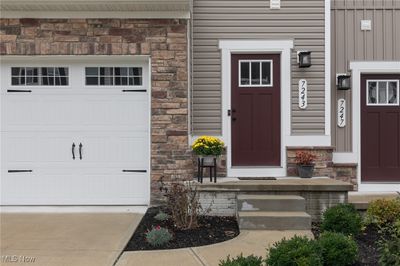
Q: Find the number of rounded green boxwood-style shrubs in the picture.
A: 4